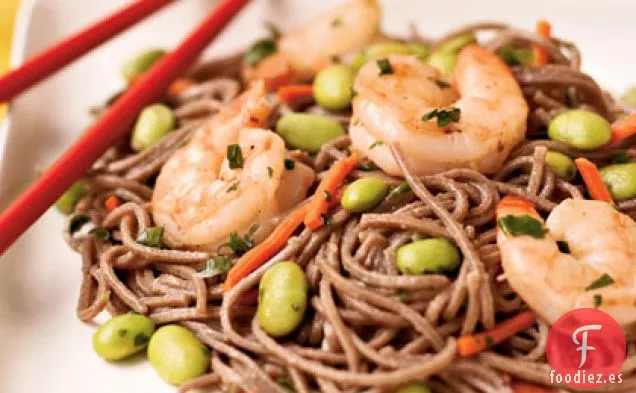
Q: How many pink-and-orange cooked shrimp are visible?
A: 4